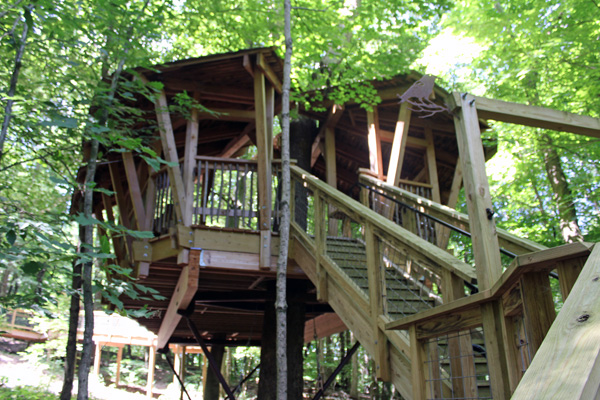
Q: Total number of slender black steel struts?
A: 4